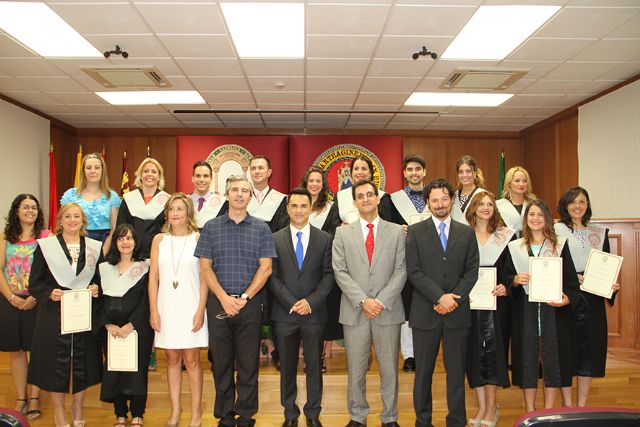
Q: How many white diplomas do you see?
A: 5